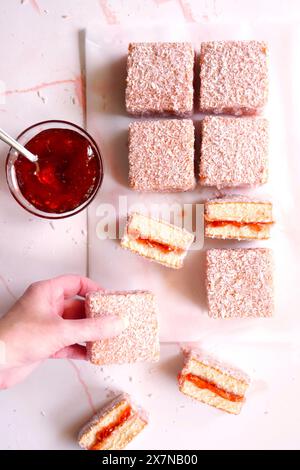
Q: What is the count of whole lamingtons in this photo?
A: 6